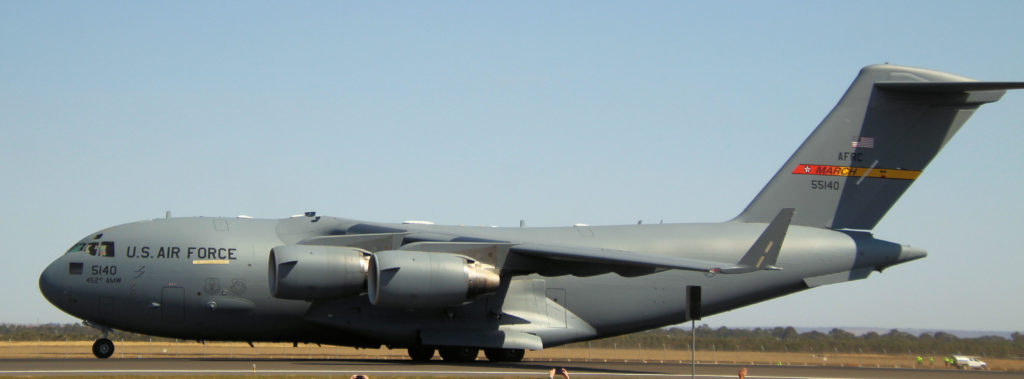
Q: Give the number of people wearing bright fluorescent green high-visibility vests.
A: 4